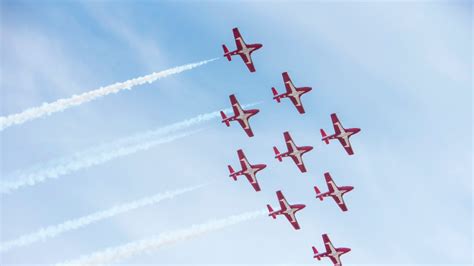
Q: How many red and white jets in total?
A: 9